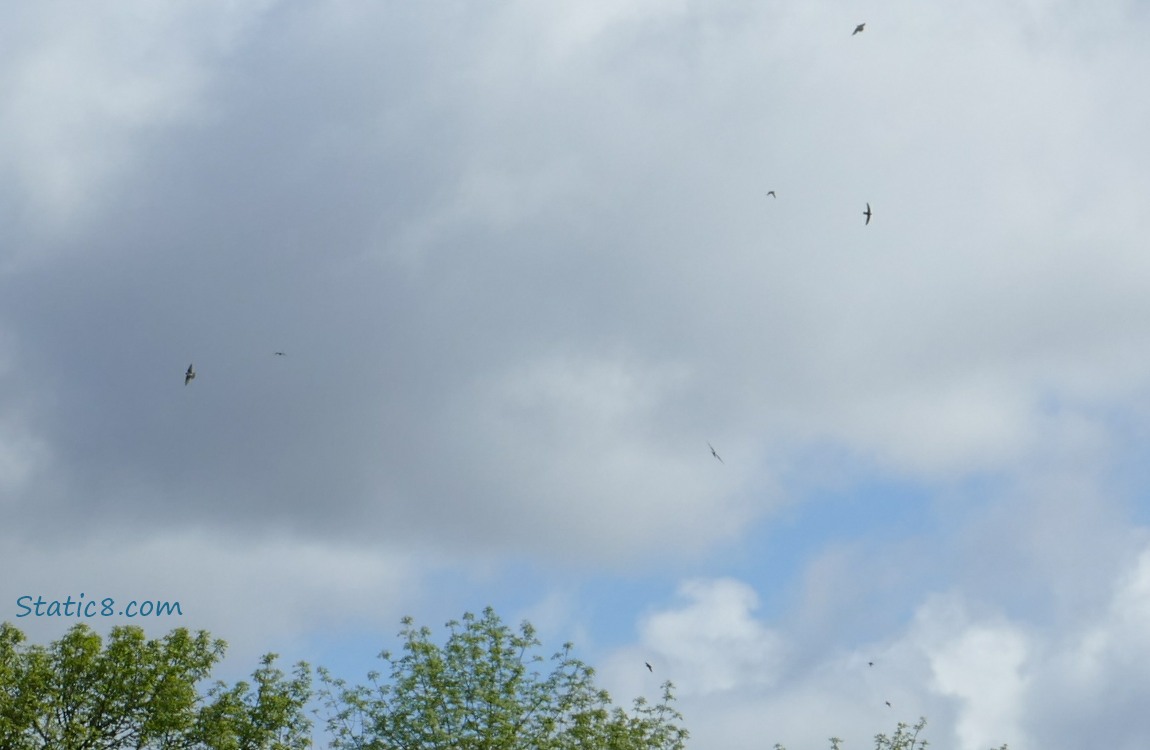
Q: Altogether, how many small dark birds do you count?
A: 9